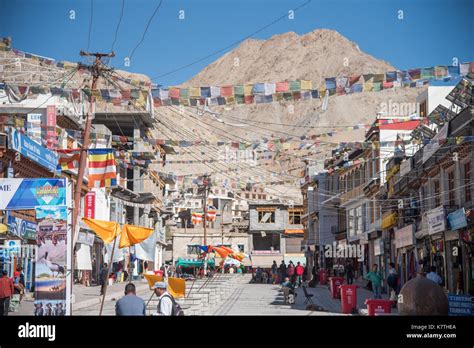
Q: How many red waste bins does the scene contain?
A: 4